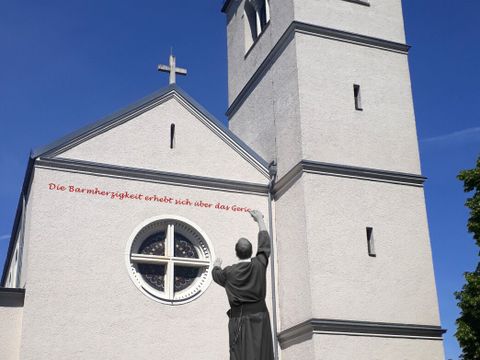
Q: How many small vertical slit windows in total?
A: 3